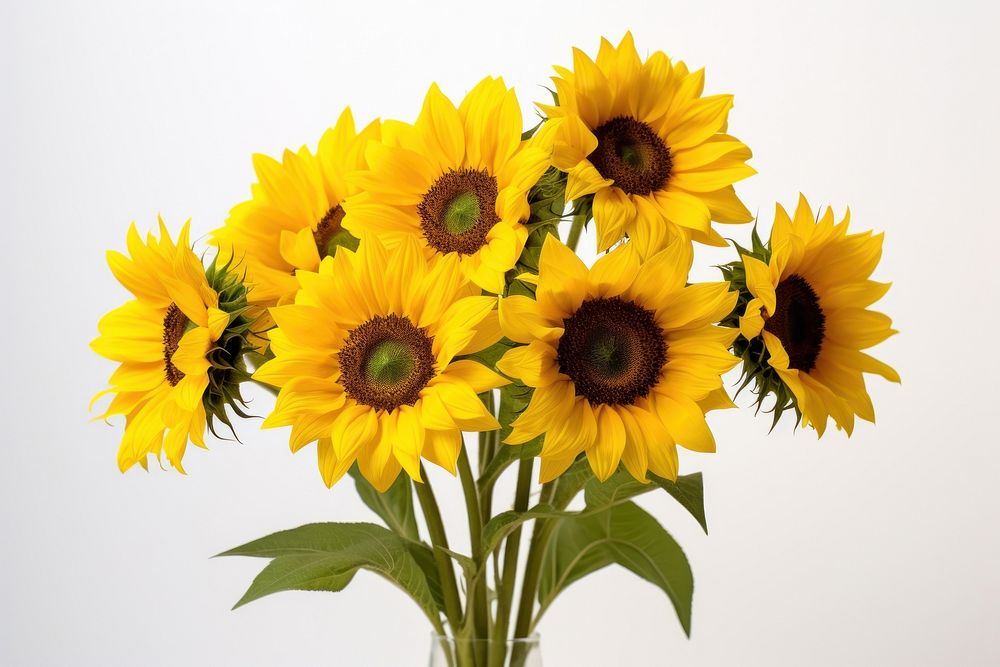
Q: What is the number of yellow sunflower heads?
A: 7